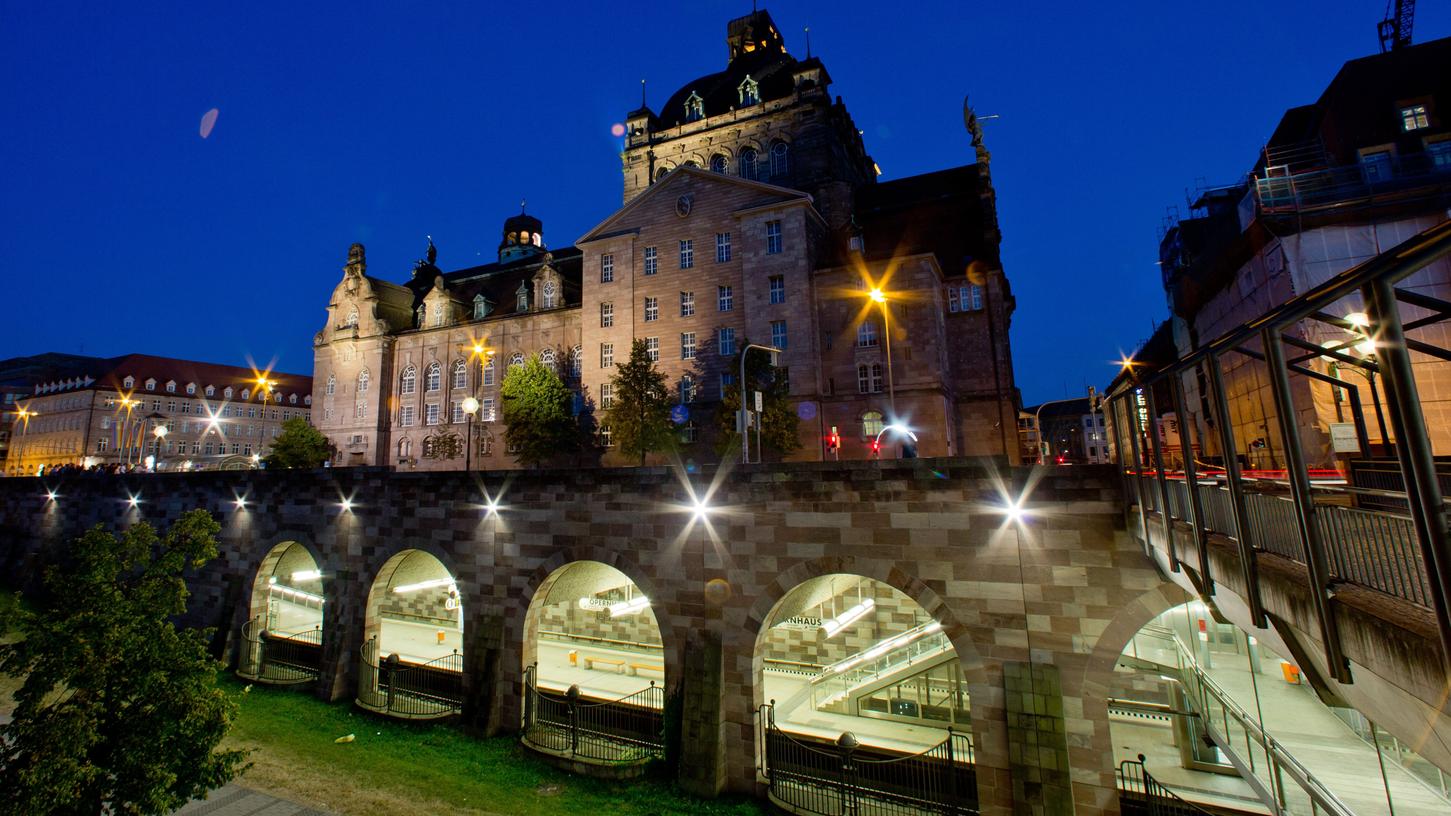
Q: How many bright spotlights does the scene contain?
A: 7